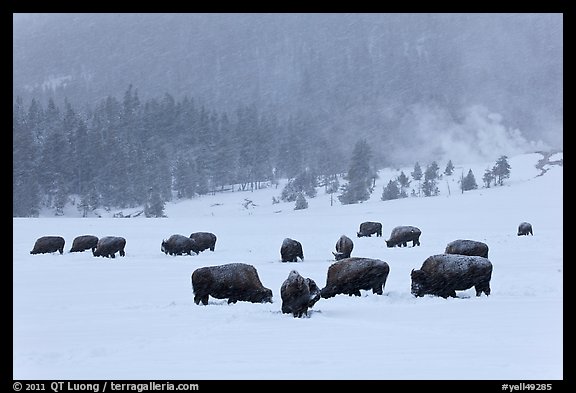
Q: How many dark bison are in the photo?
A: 15